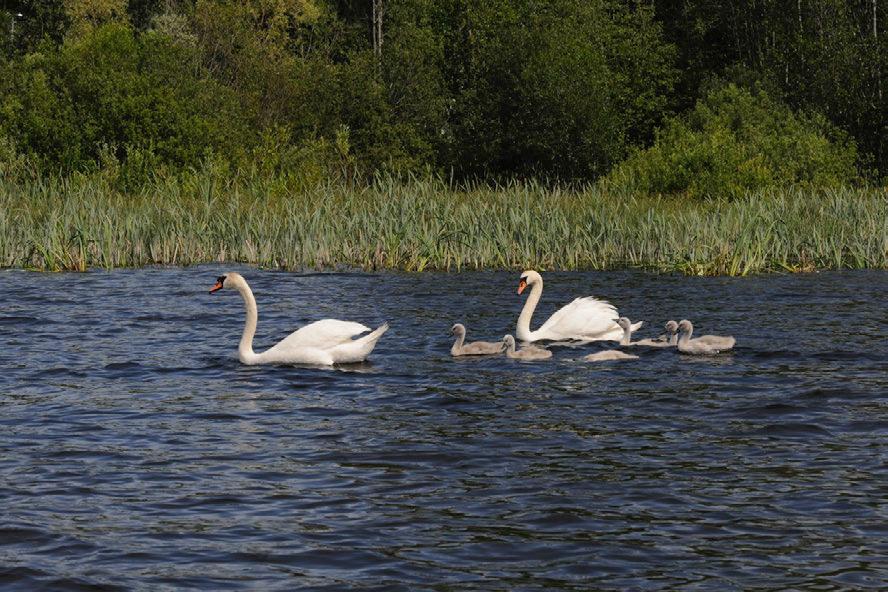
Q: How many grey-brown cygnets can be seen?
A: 6